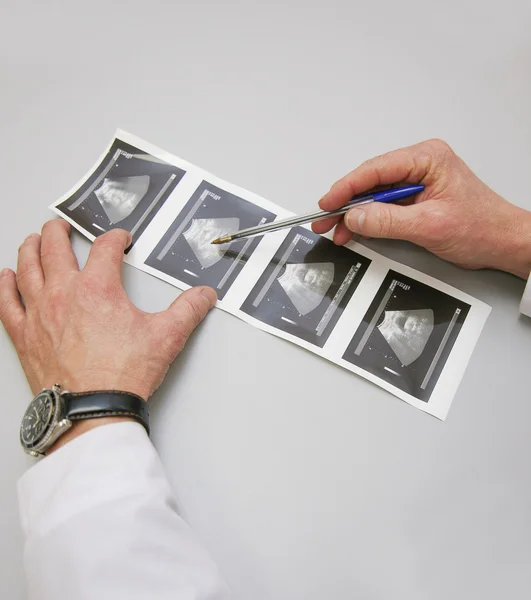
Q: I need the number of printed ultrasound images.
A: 4